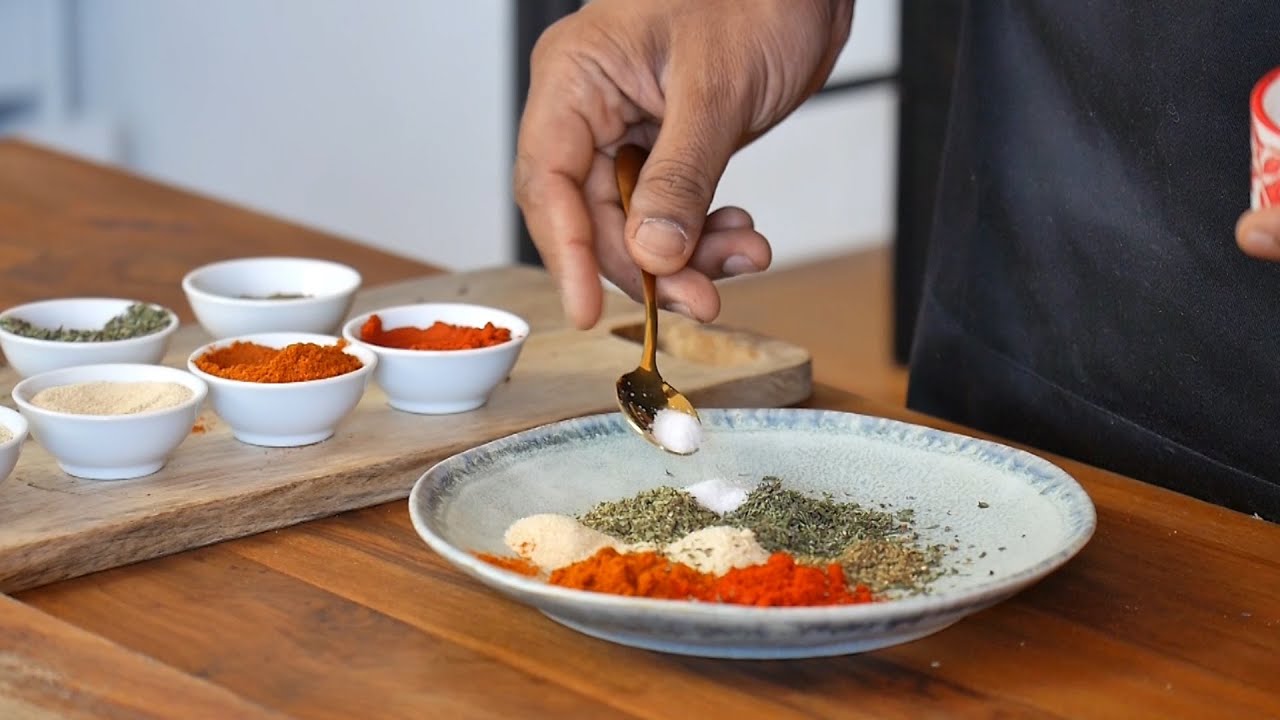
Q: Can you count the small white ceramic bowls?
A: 6